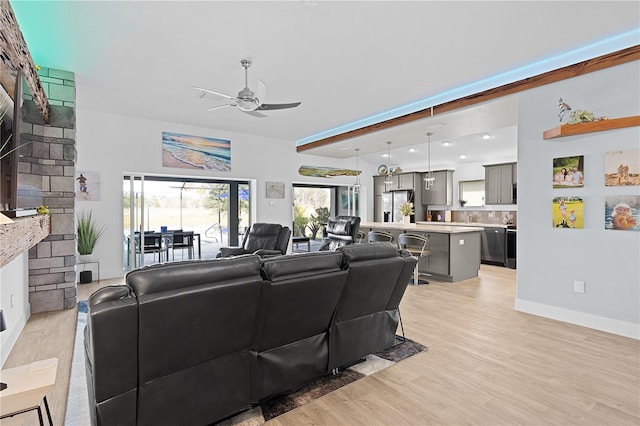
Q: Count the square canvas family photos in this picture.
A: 4